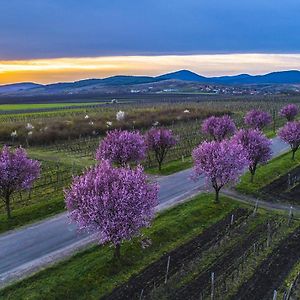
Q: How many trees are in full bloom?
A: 10